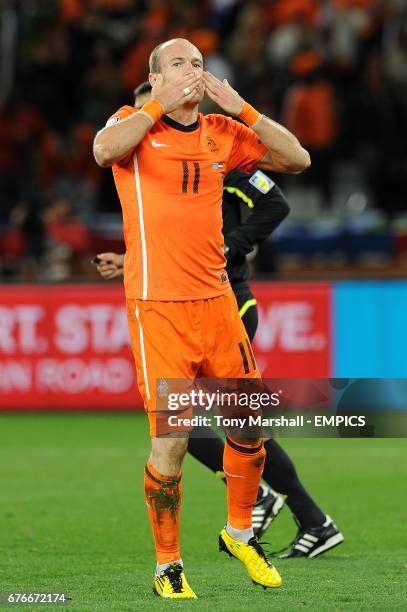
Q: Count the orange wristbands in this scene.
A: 2